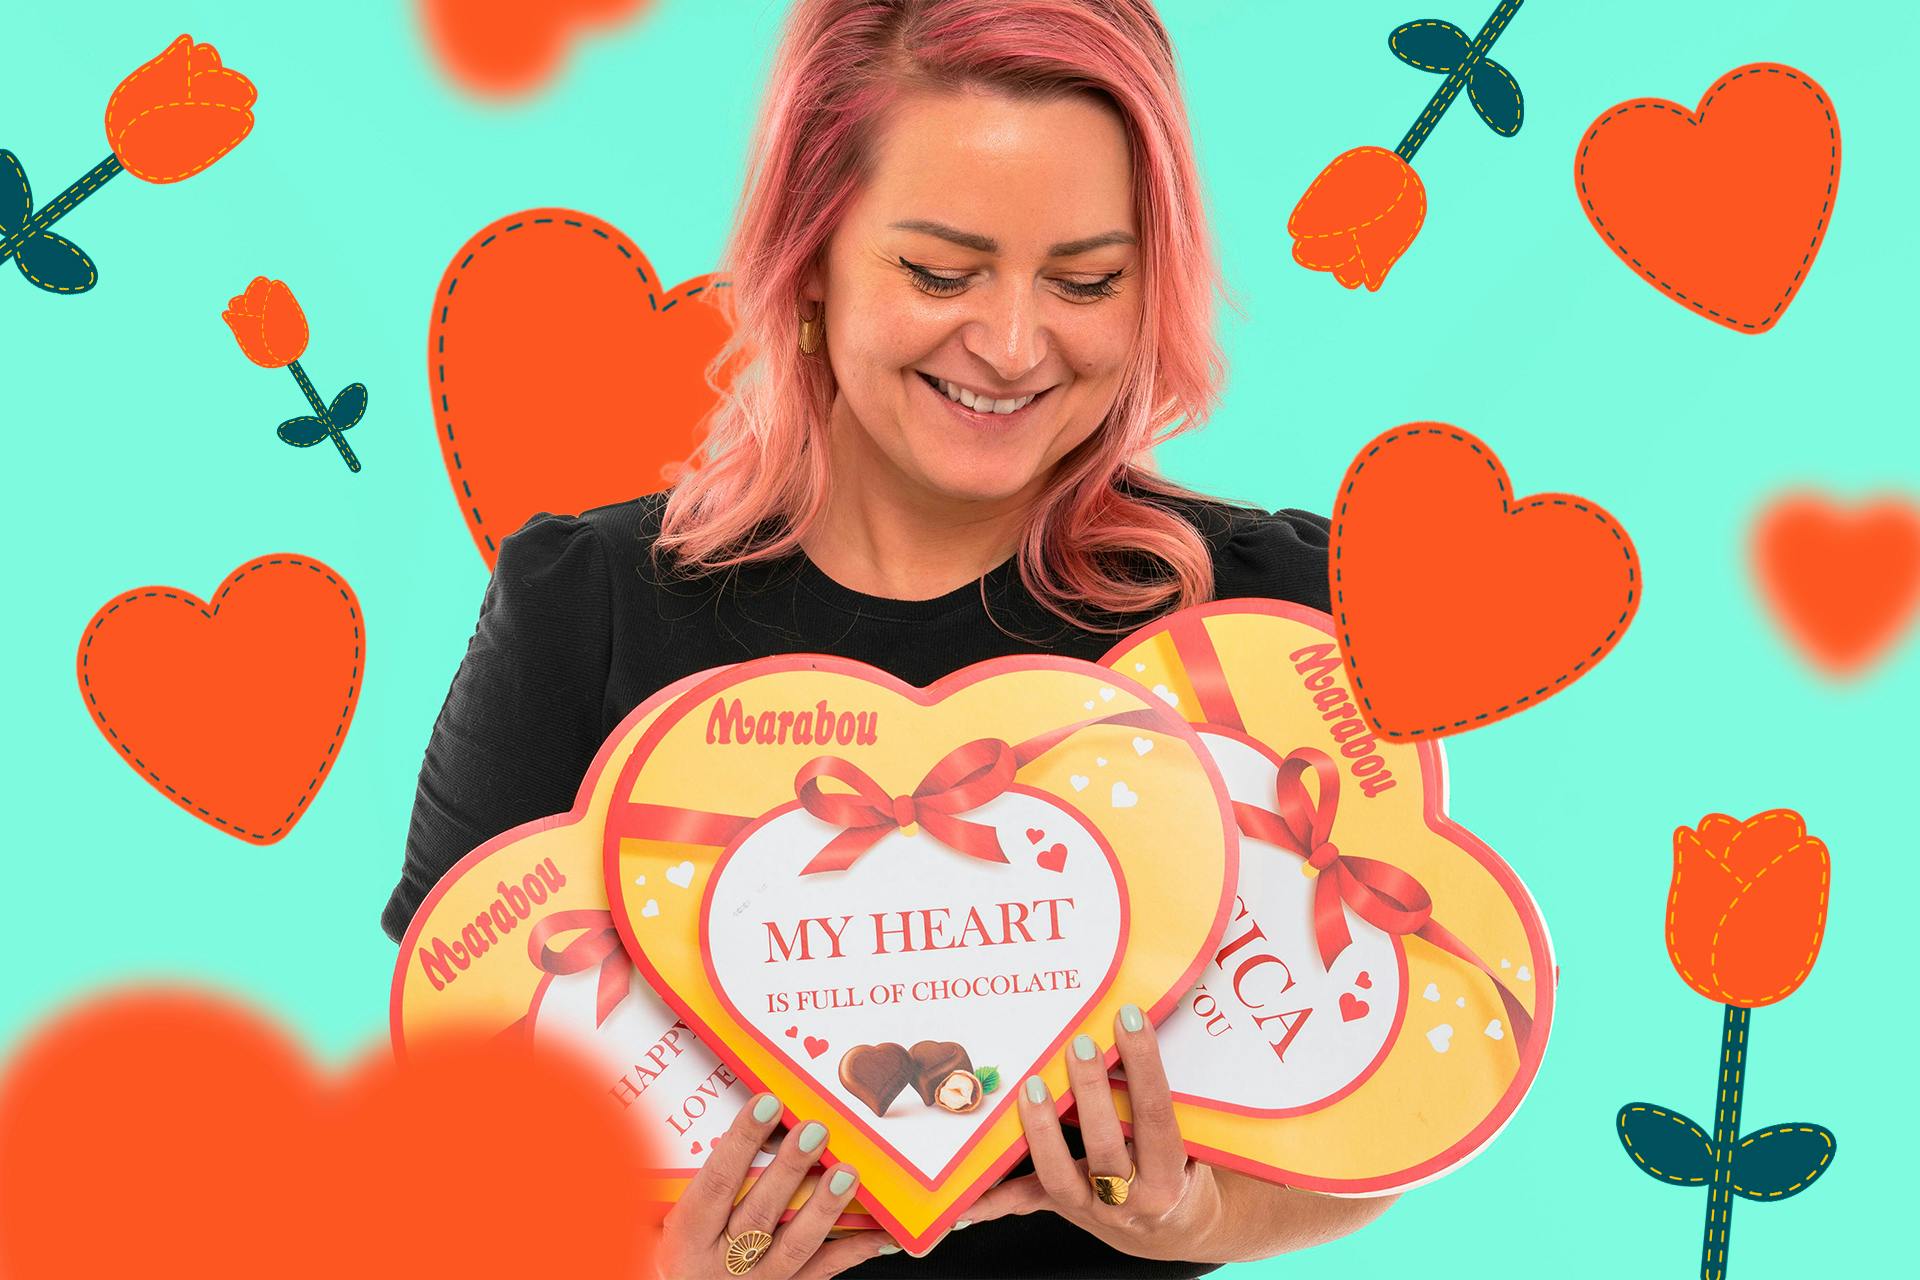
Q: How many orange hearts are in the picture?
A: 7